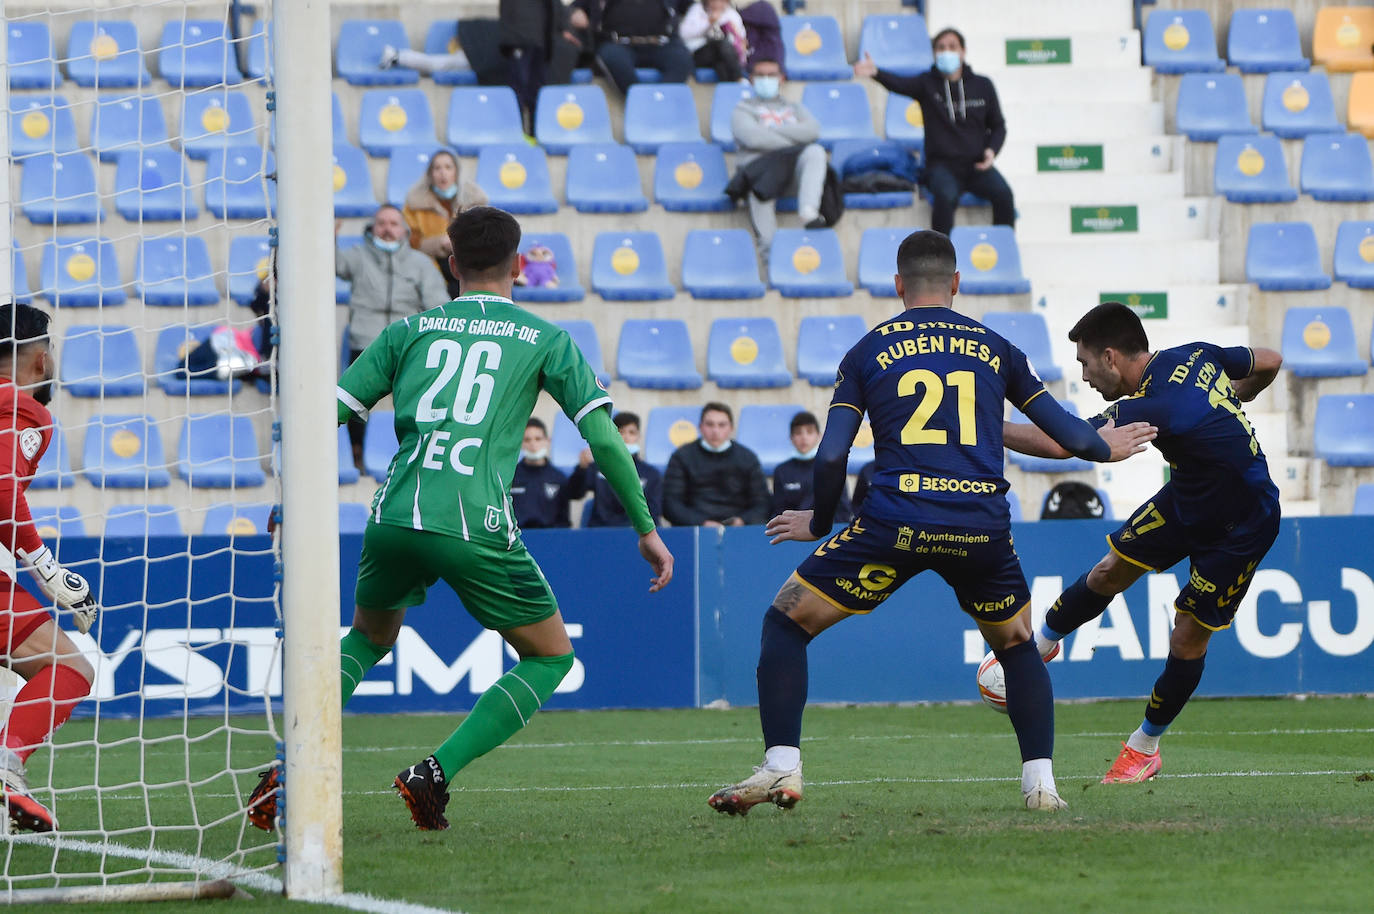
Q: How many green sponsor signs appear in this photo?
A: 4